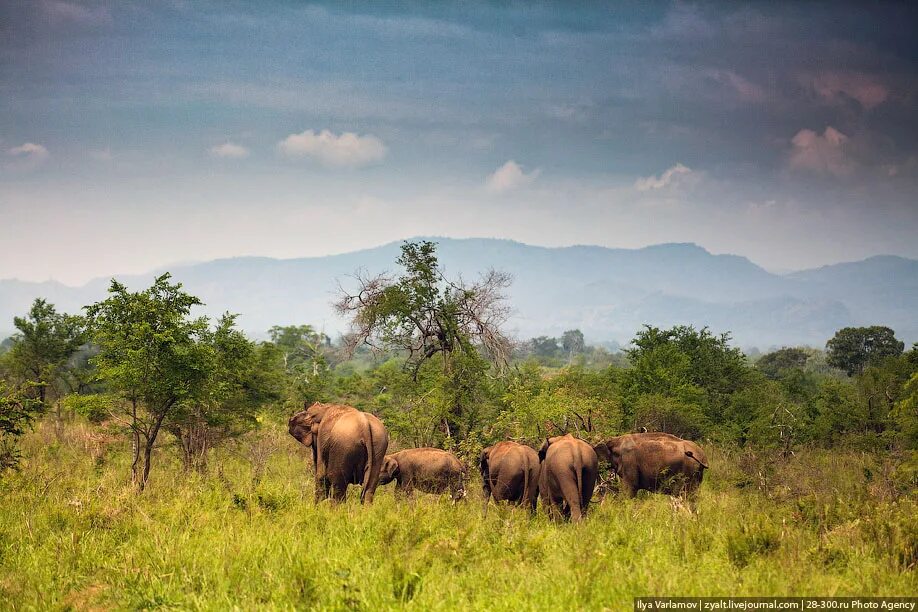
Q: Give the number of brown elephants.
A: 5